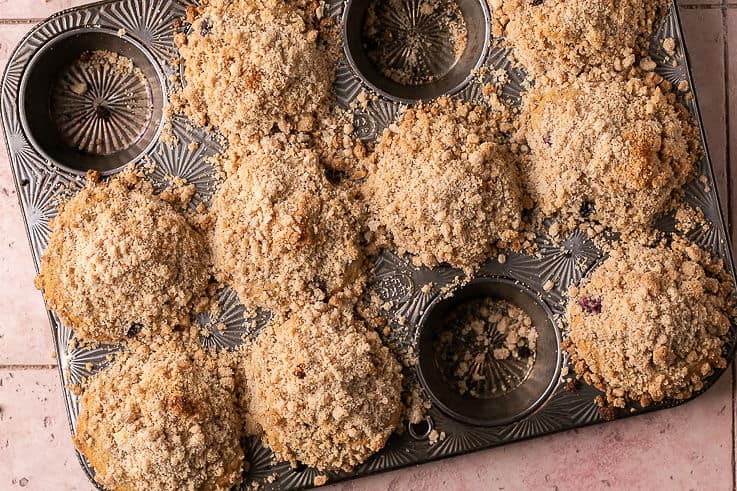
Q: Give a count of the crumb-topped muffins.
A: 9